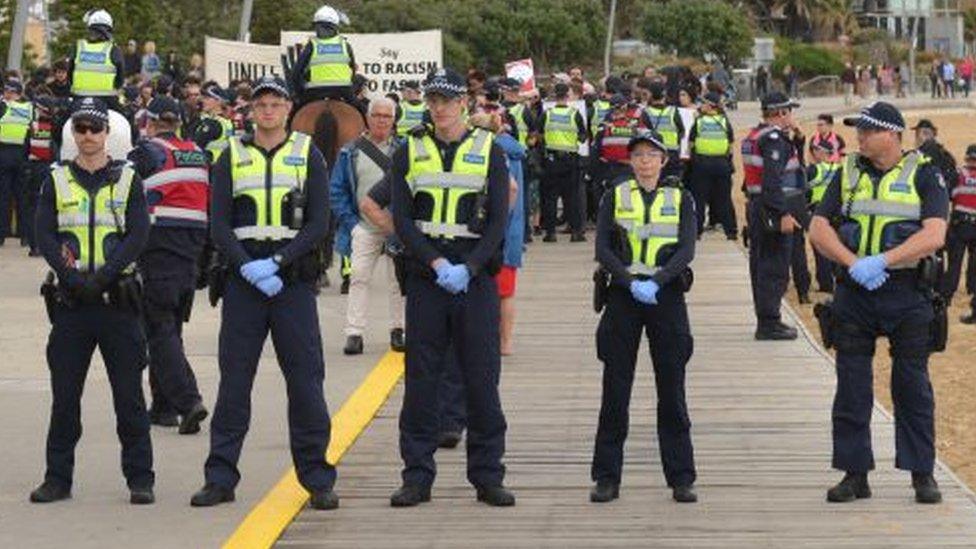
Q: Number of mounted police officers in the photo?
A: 2